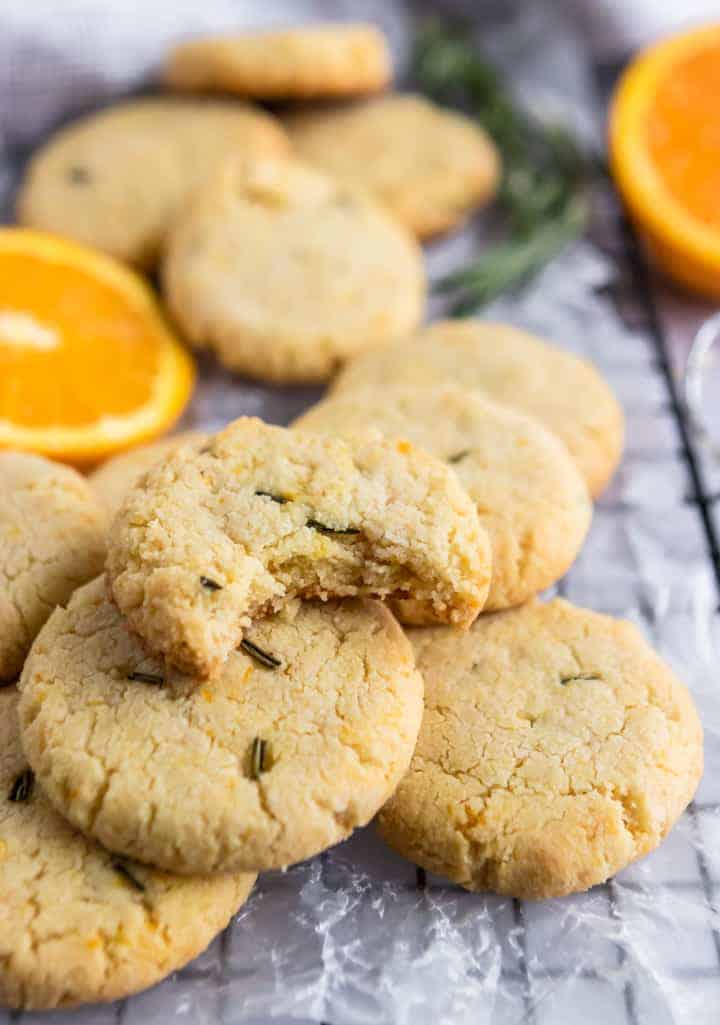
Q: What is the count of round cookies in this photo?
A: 12